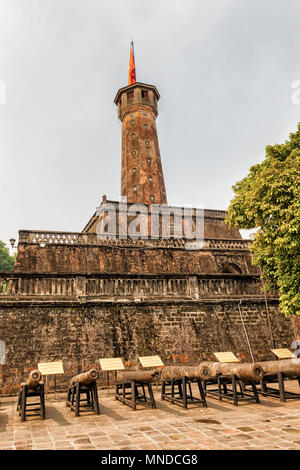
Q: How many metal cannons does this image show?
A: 6